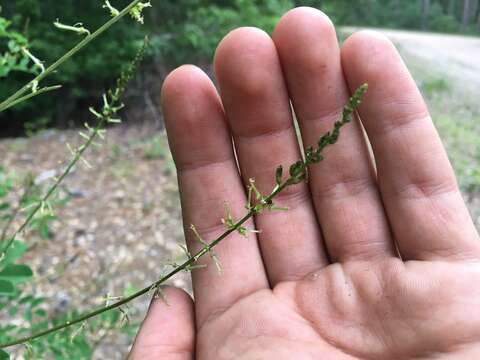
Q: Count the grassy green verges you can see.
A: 1